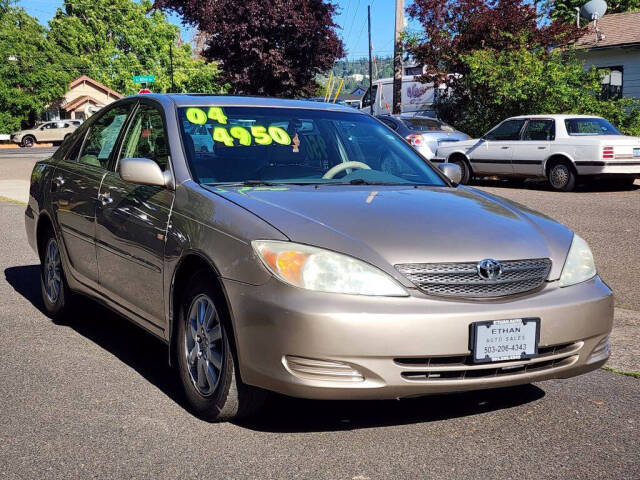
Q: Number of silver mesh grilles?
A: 1